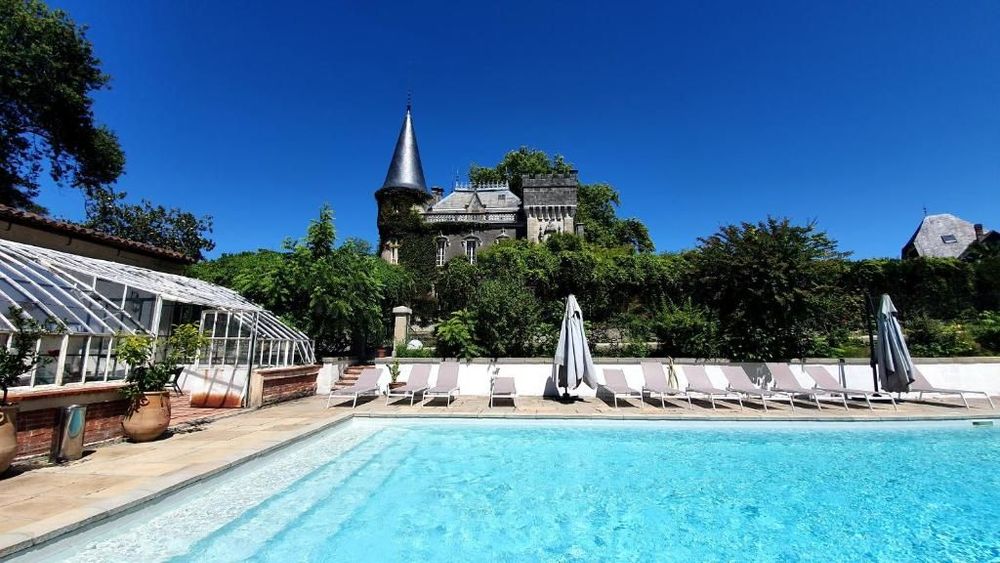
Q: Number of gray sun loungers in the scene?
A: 11